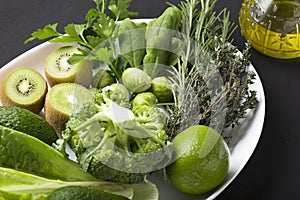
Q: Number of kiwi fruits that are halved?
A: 3